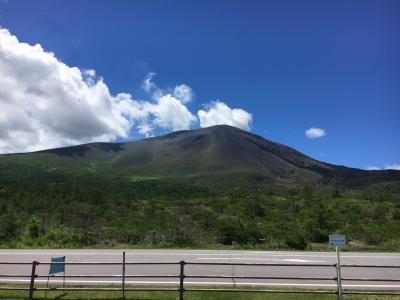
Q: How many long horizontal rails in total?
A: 3